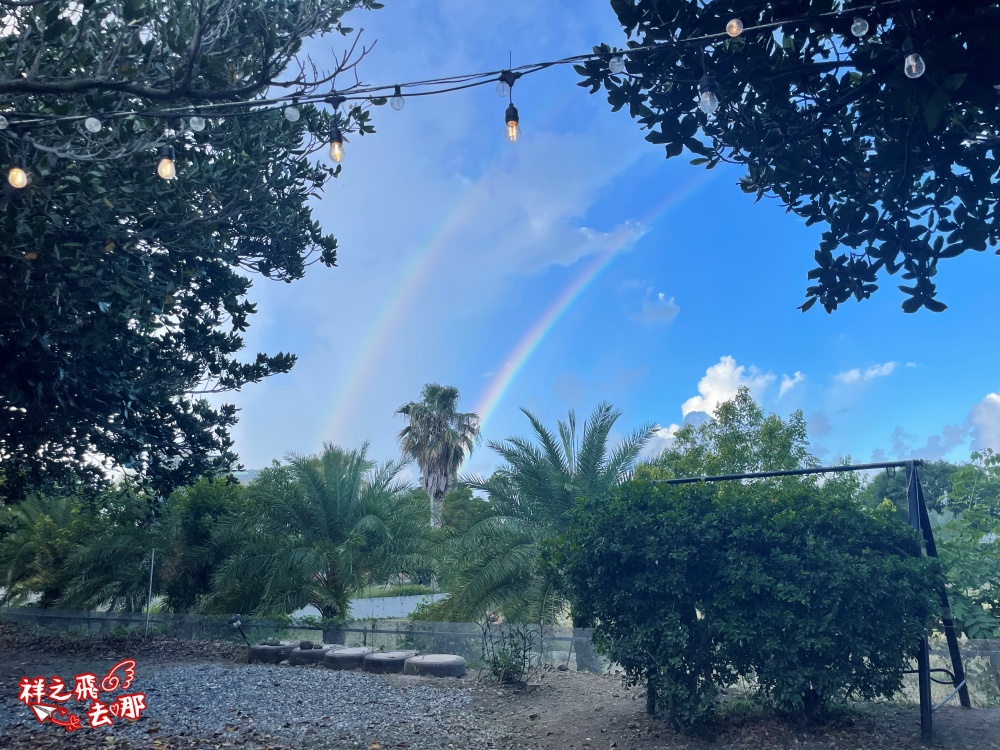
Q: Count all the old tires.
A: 5